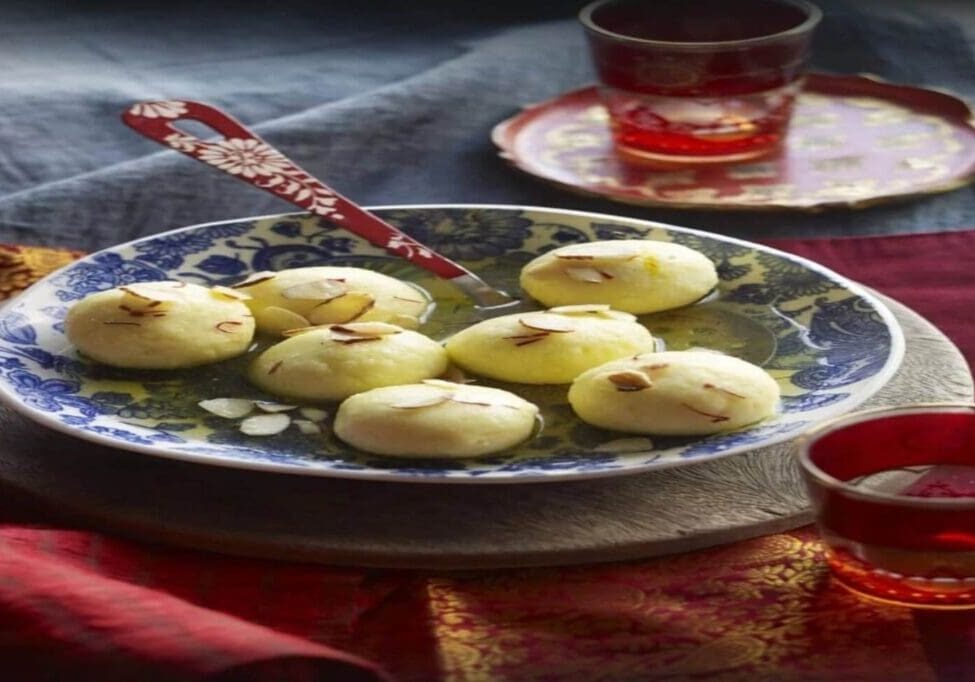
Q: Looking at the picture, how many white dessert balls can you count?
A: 7